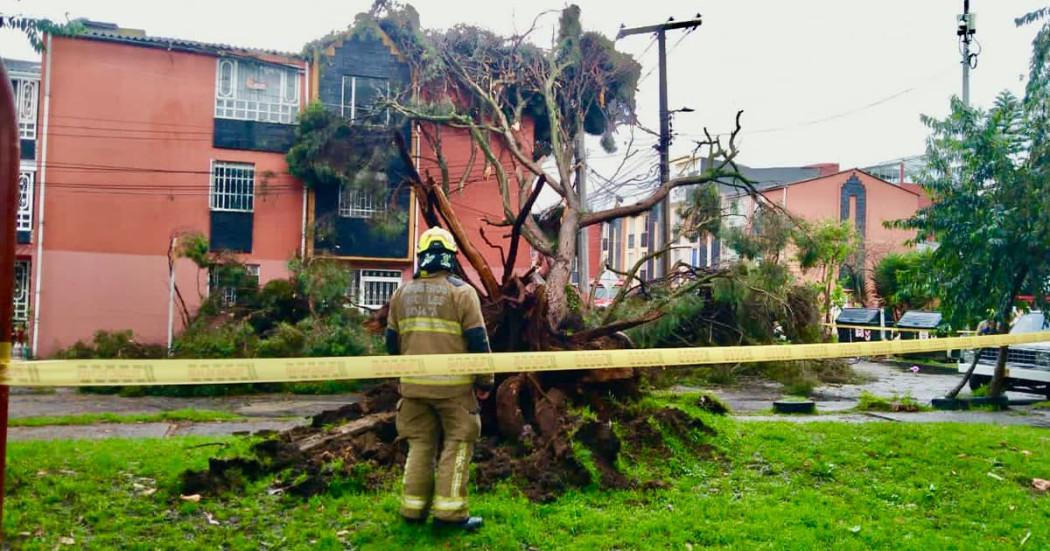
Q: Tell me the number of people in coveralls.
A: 1